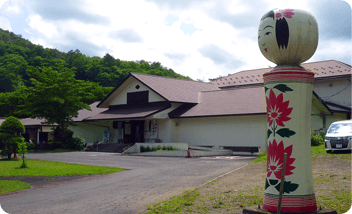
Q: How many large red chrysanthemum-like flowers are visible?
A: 2